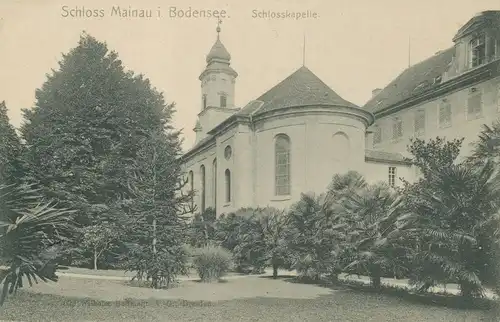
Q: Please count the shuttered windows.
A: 5